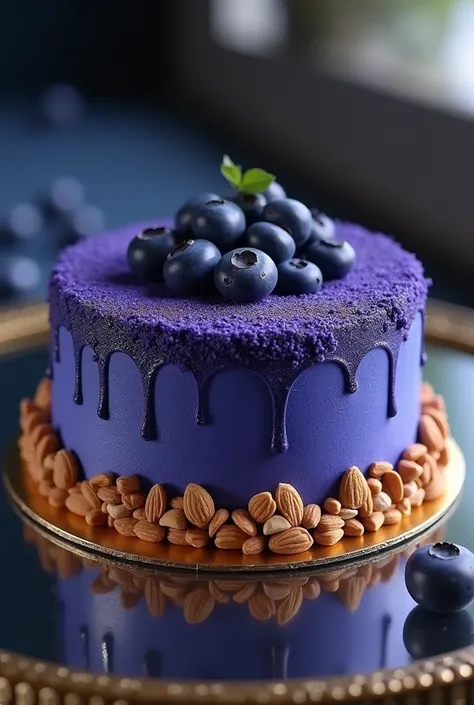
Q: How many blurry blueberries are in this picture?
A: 5